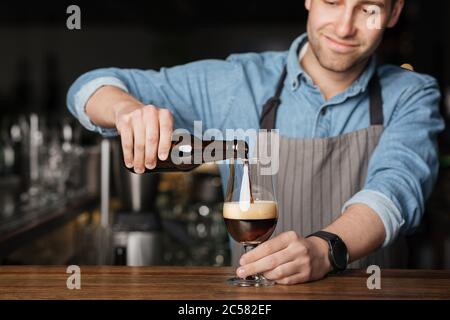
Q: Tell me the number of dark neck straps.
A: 2